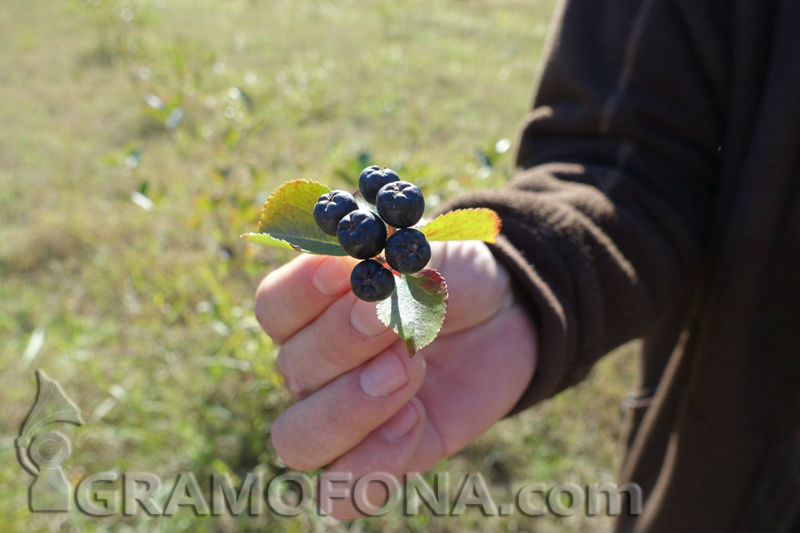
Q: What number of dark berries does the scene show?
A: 6